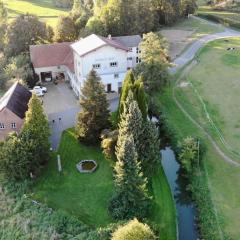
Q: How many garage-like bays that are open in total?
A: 2